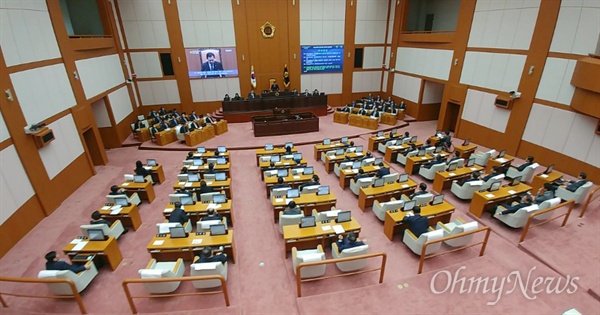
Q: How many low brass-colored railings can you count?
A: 6